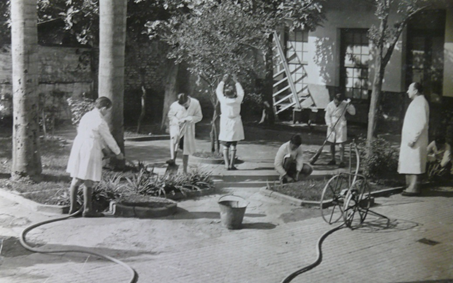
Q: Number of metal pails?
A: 1